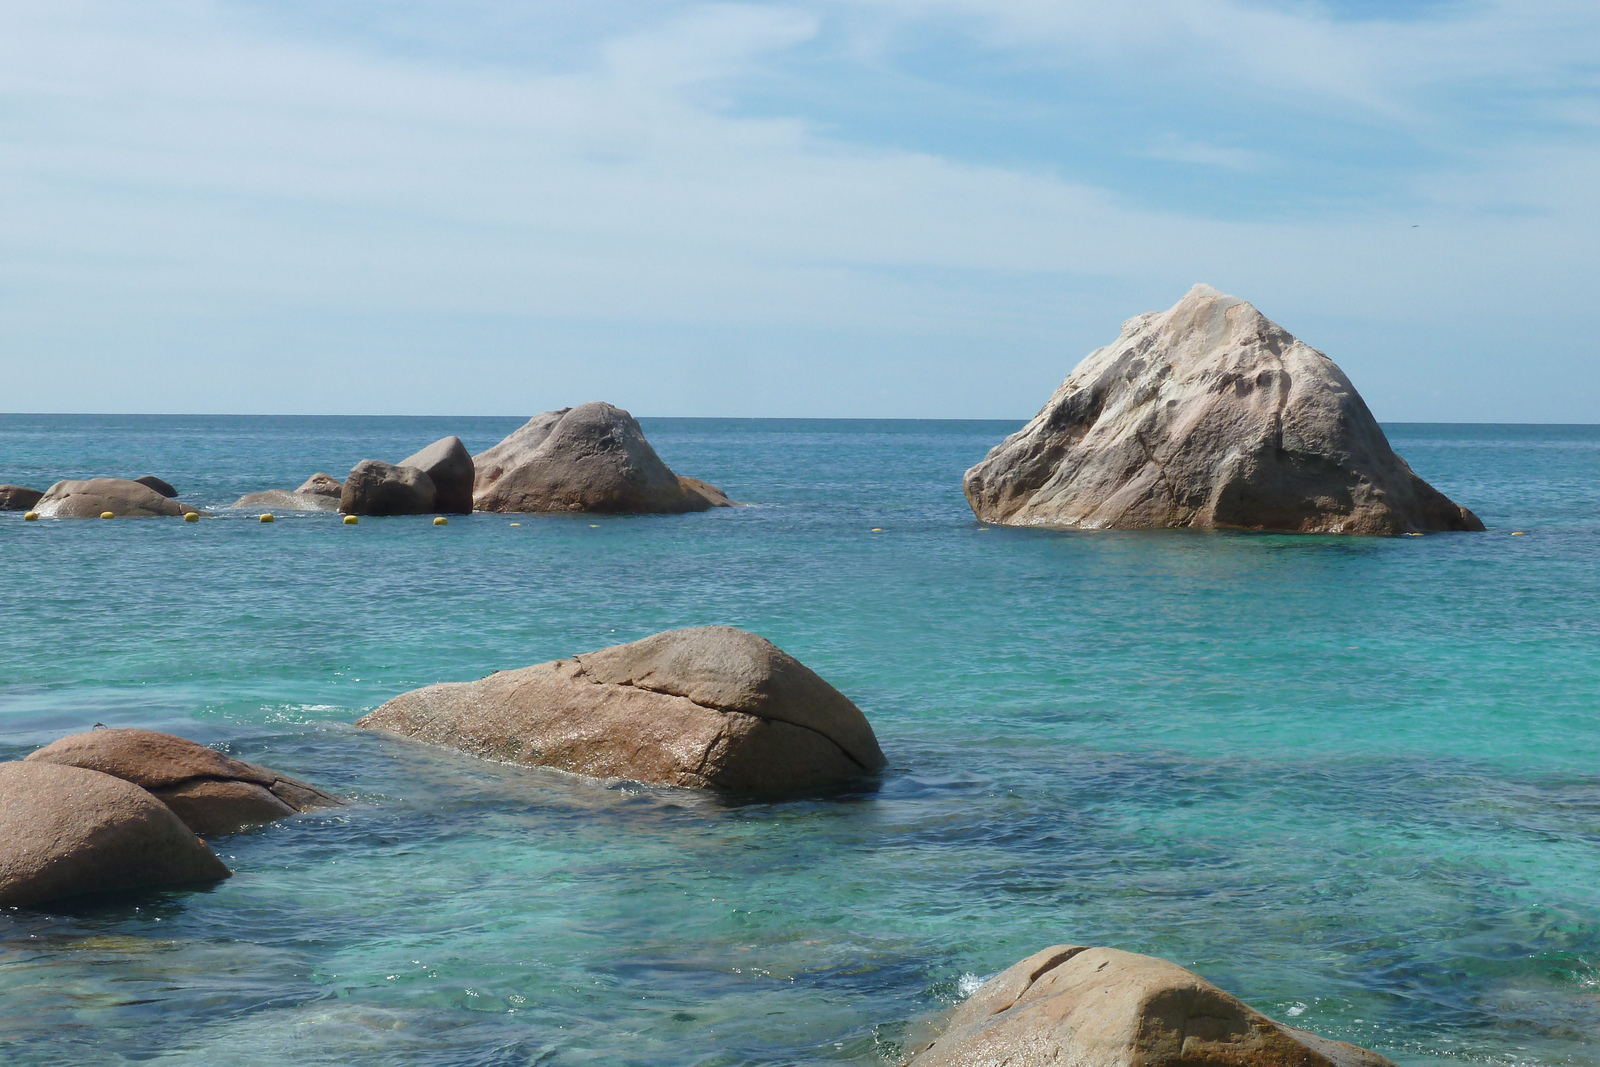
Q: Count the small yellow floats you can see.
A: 12